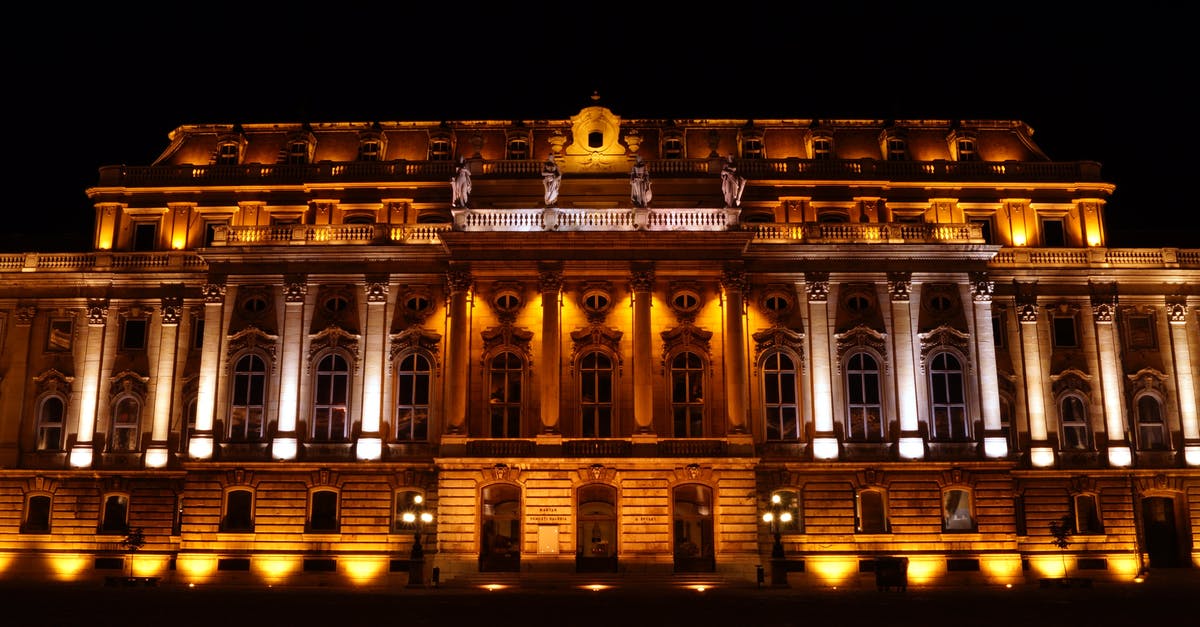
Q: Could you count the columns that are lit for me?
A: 11